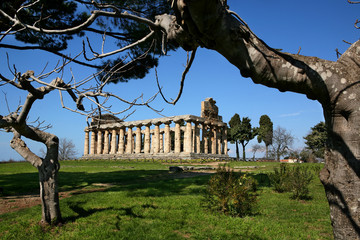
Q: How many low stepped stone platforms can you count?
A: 1